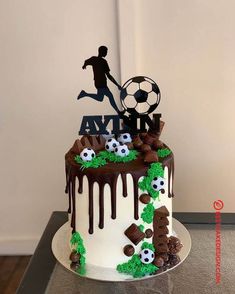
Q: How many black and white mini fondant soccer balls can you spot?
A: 6